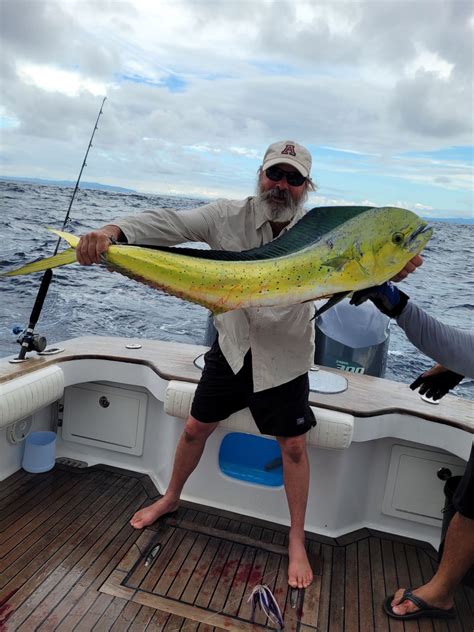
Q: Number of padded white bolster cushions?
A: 2